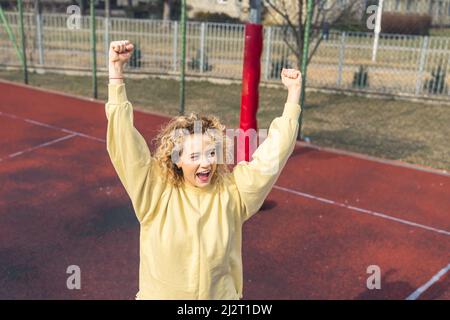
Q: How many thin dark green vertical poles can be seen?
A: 4